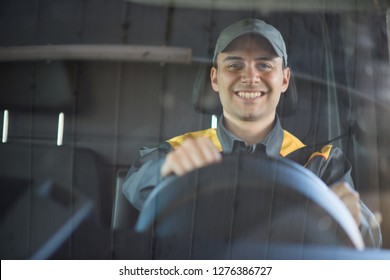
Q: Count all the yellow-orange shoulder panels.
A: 2